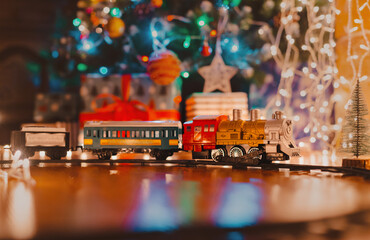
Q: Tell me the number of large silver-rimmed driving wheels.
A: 3